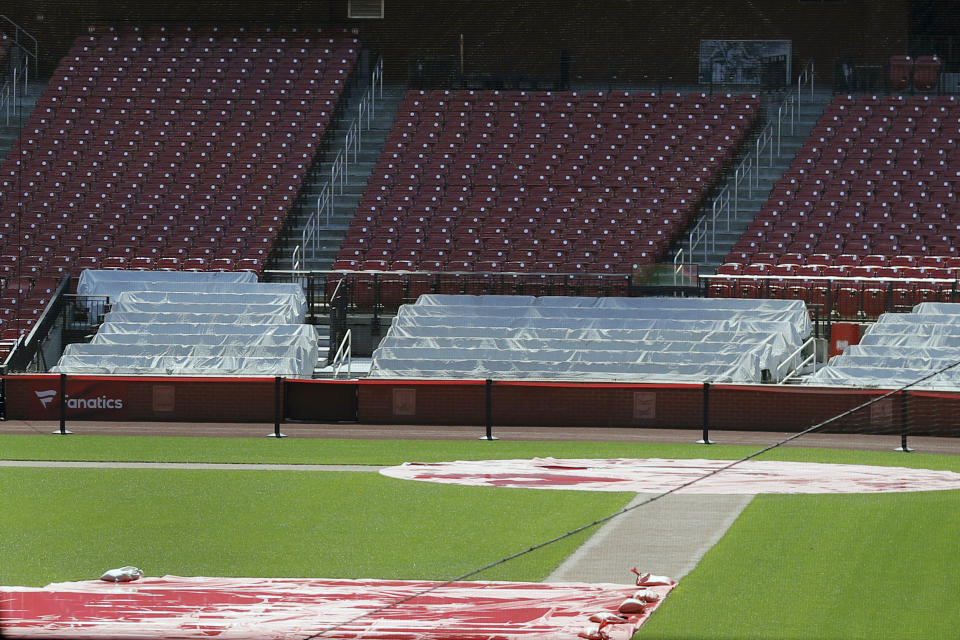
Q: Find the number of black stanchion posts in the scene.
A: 5